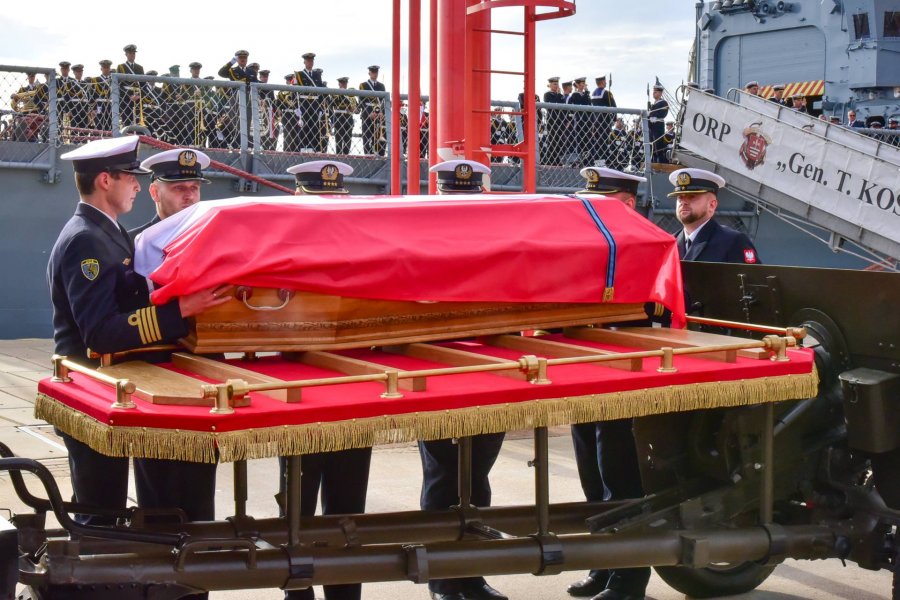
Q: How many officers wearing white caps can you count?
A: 6